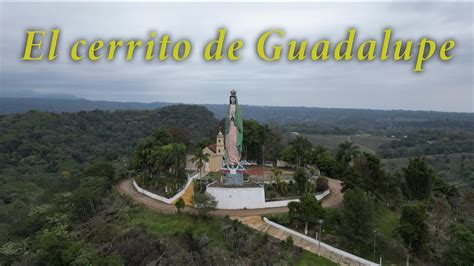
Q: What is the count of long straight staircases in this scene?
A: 1